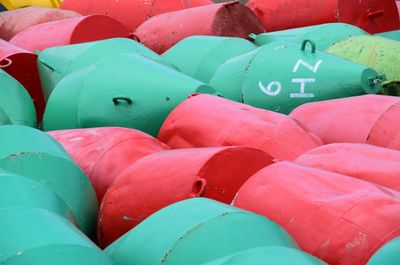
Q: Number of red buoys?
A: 12